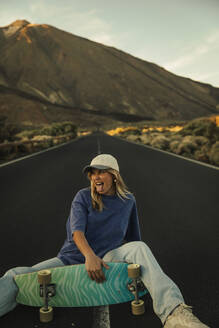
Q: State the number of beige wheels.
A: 4